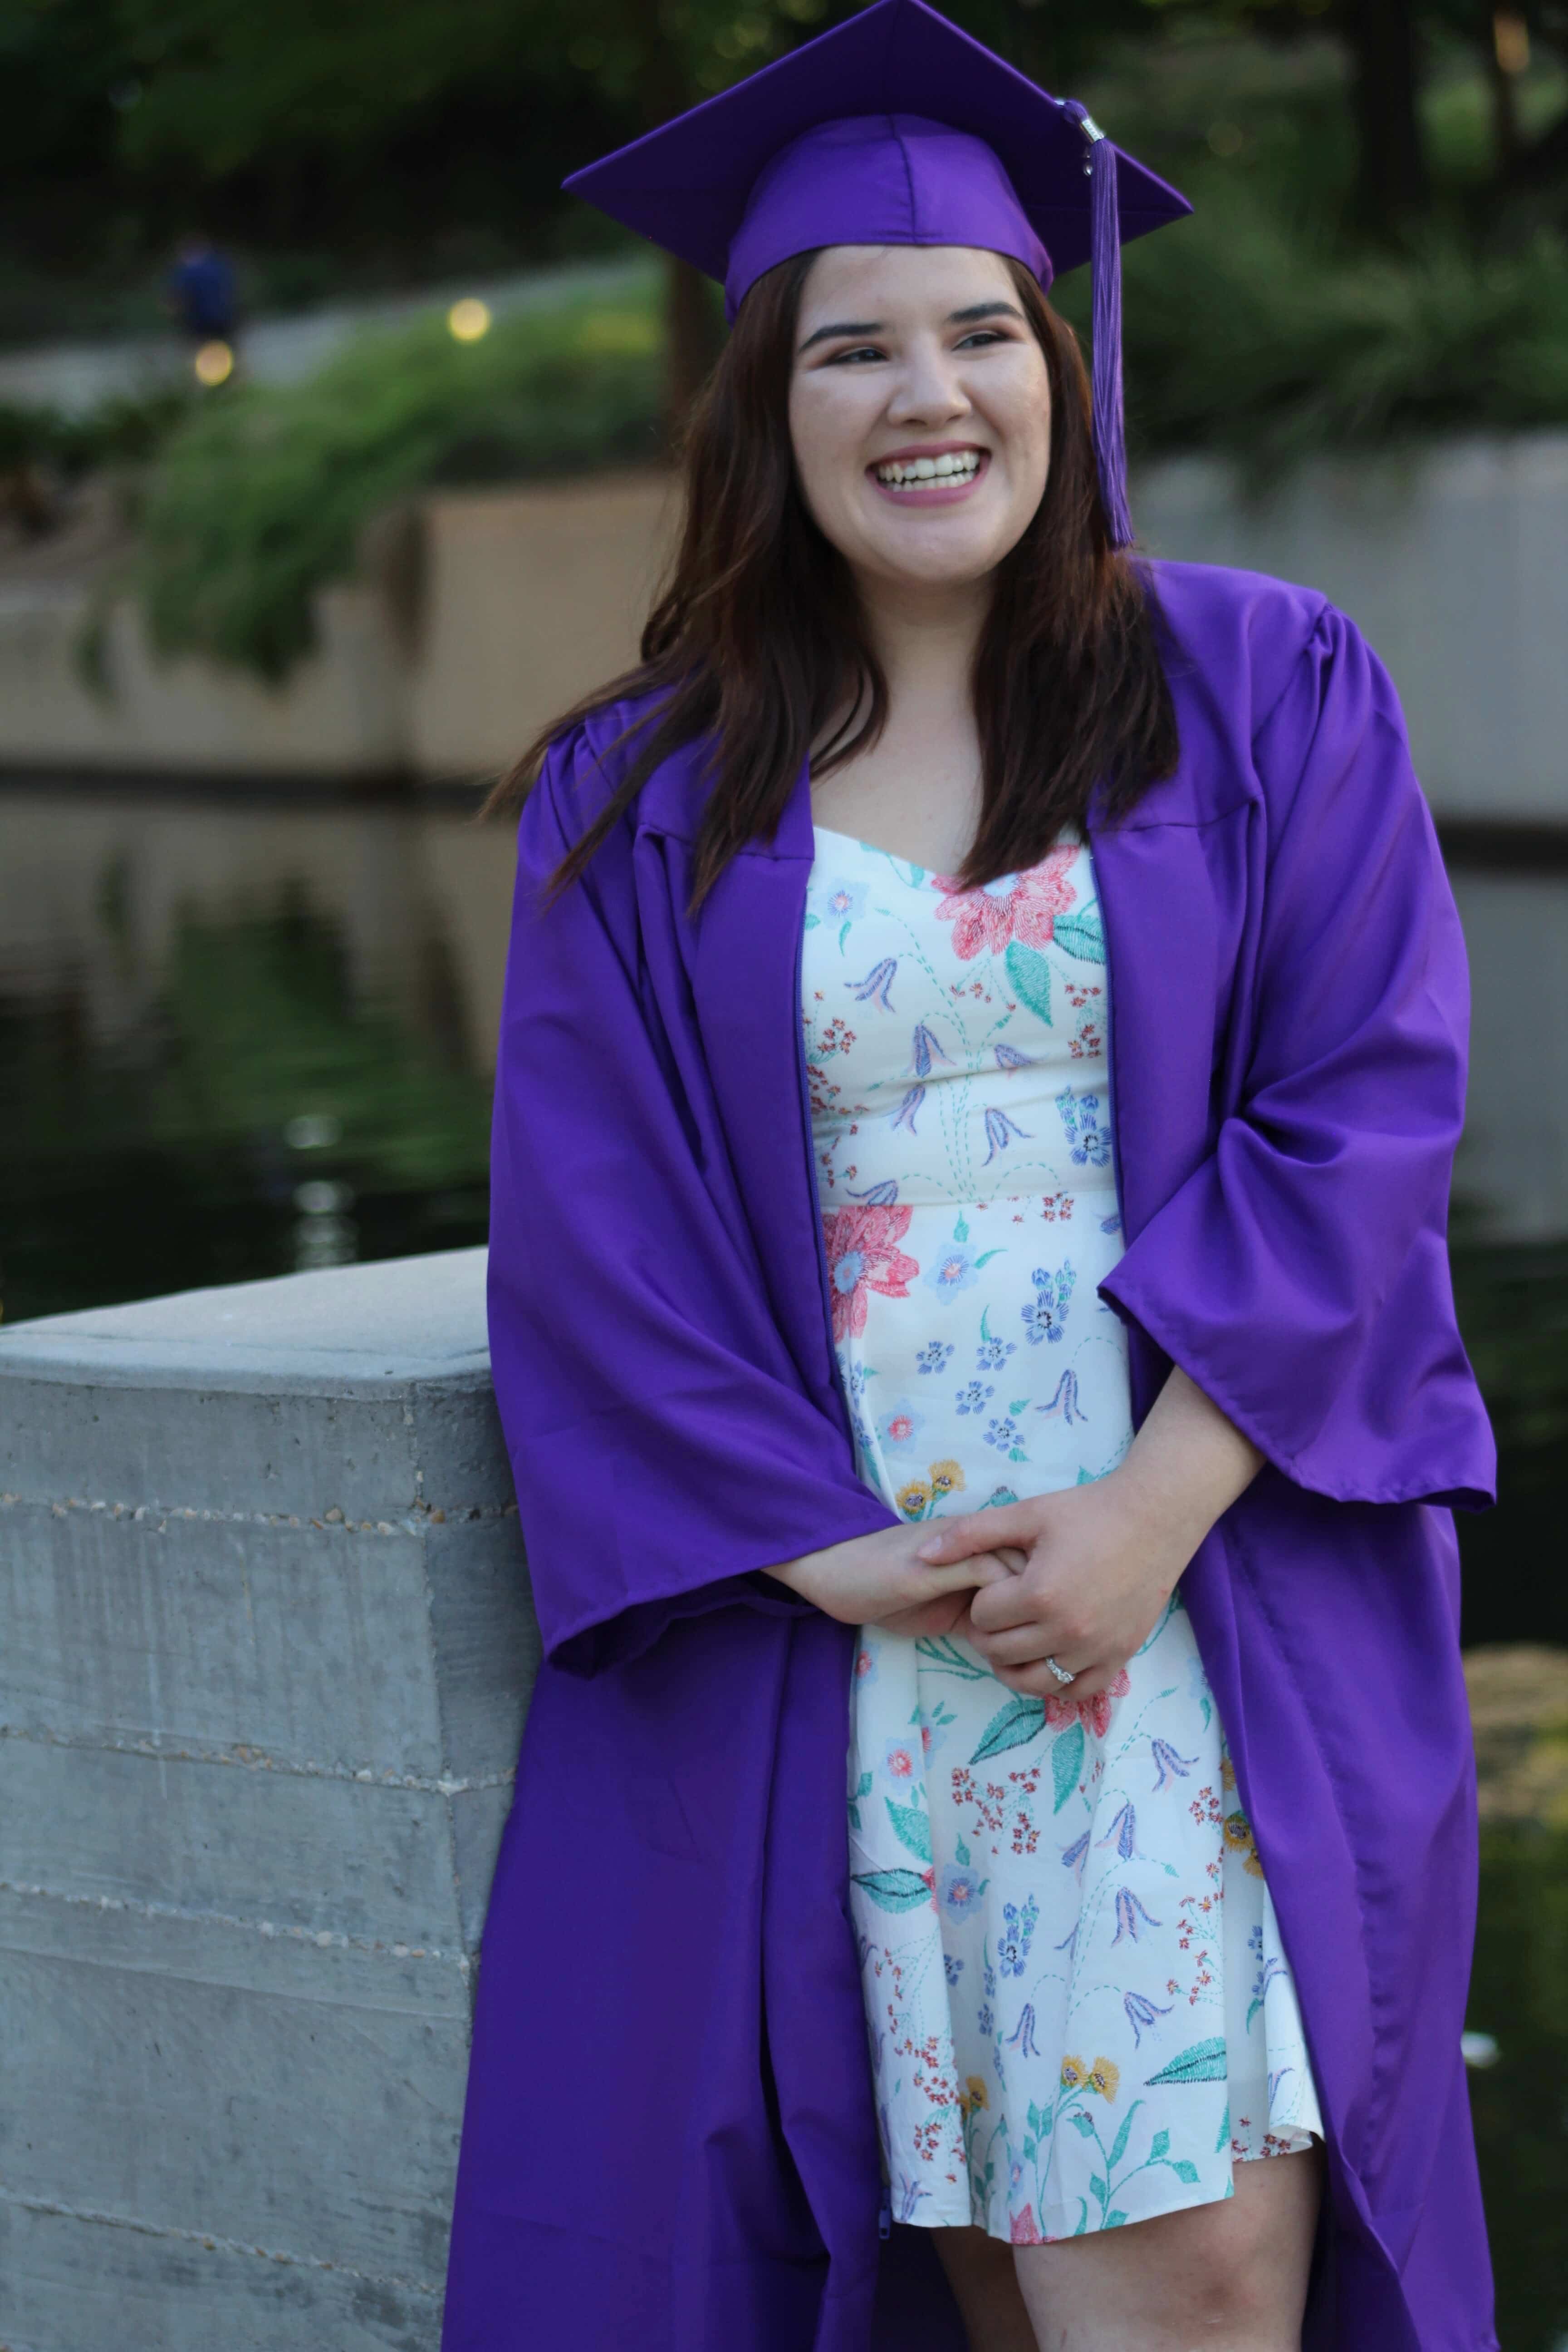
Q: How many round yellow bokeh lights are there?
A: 2